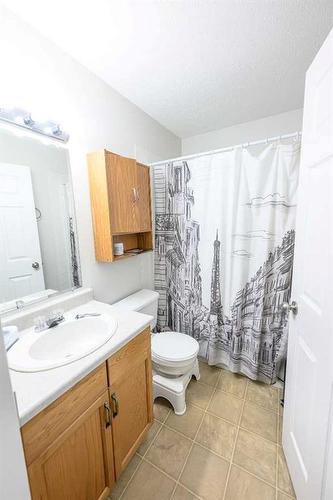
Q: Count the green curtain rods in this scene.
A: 0